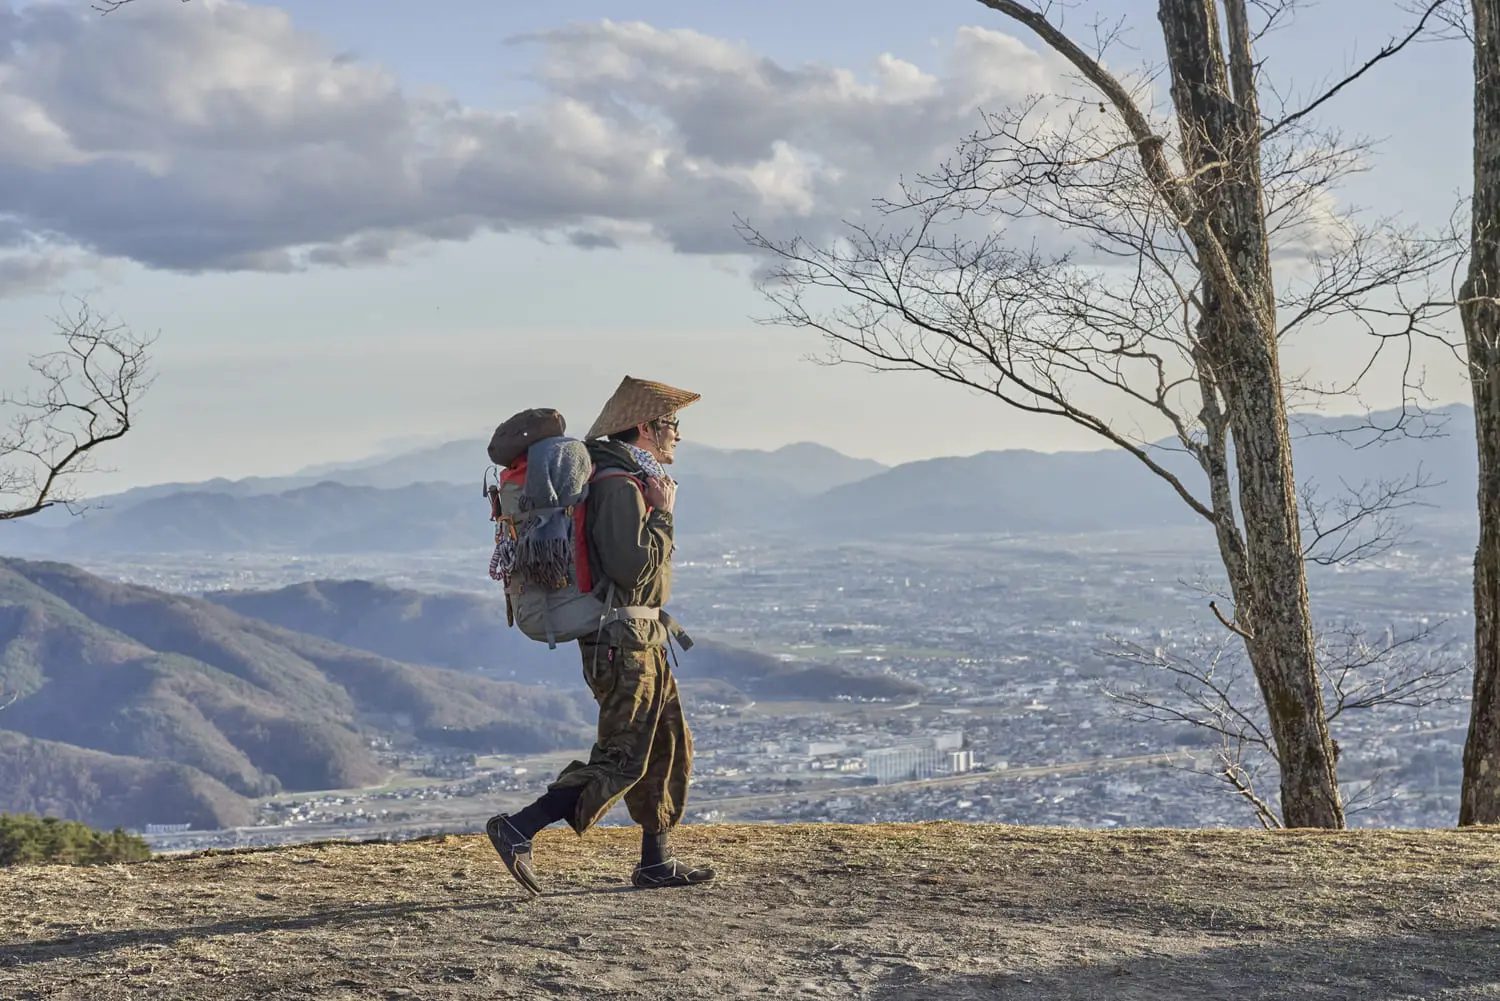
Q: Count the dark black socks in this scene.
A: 2